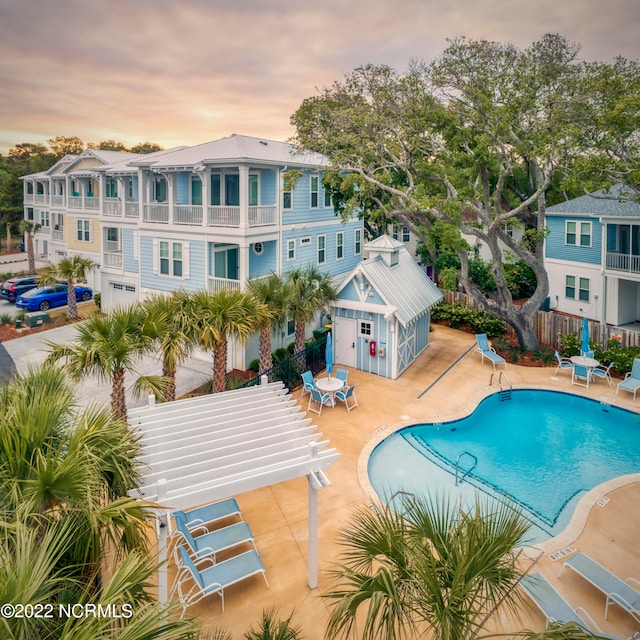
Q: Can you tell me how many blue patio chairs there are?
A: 15